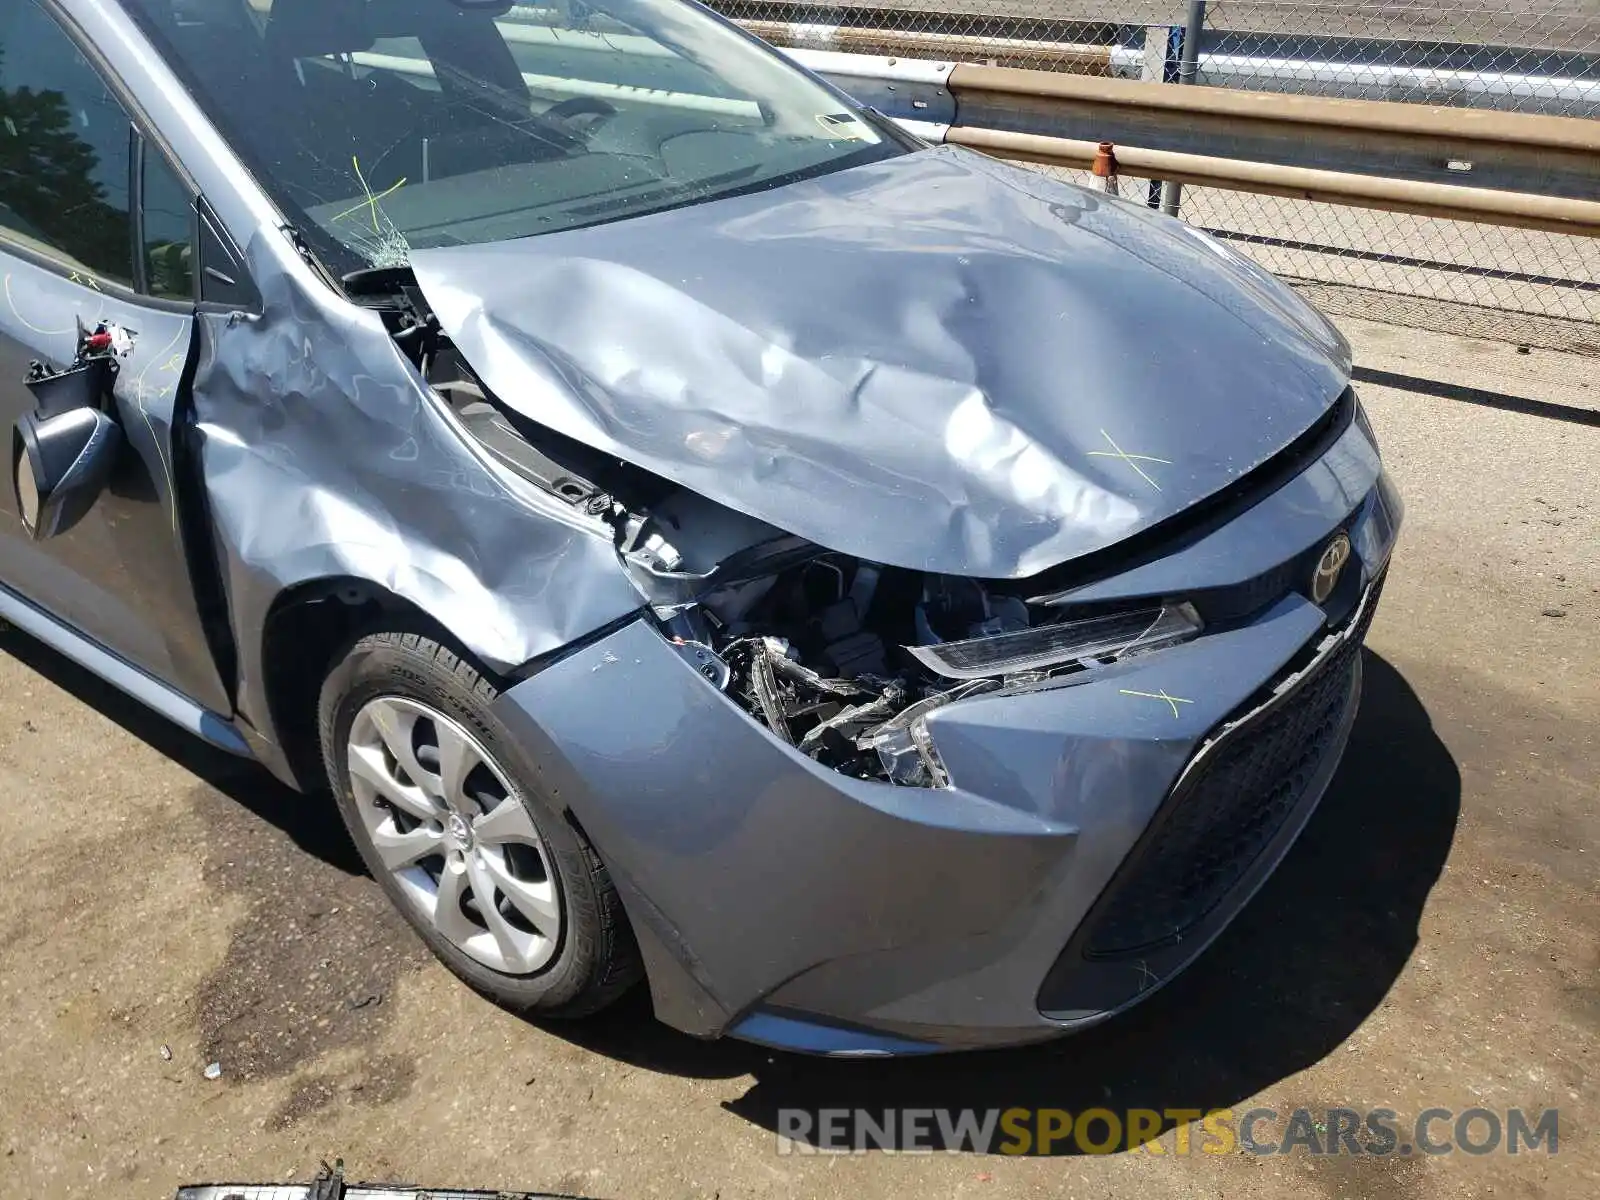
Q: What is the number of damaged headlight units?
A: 1